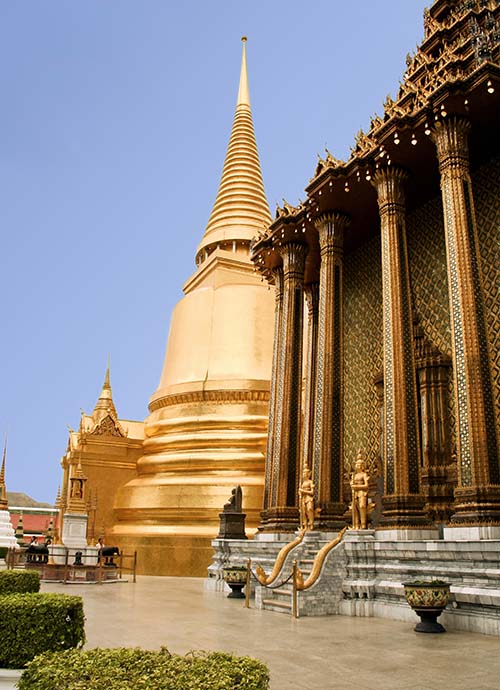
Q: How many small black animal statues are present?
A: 3